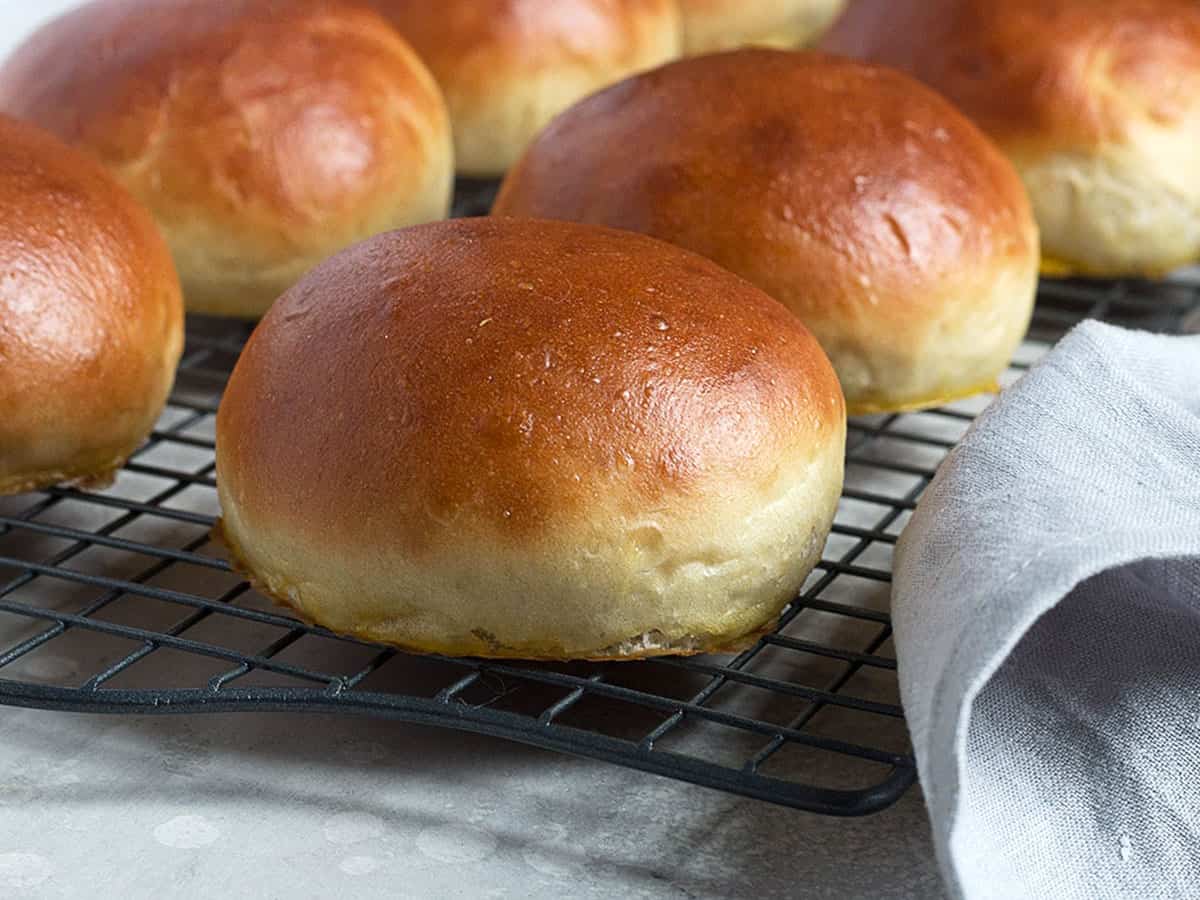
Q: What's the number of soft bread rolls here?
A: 7